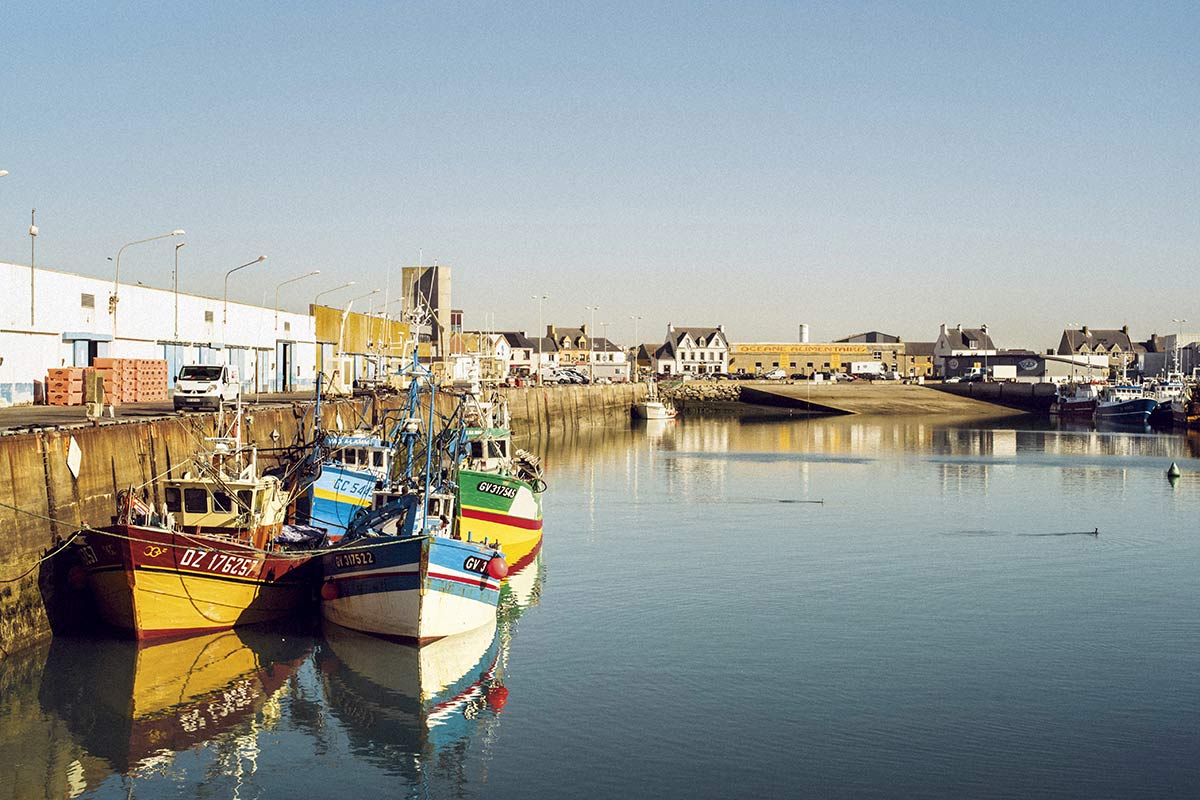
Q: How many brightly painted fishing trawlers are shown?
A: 4